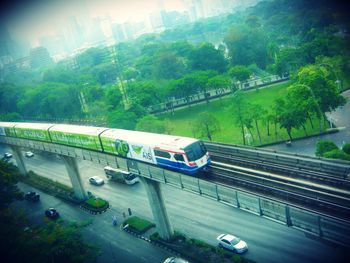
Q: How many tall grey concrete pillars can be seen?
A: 3